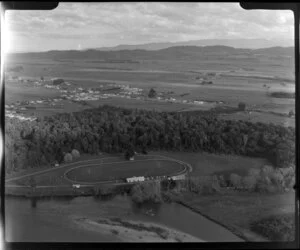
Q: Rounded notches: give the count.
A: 2